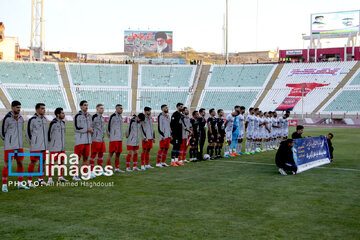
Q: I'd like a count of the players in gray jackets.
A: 10